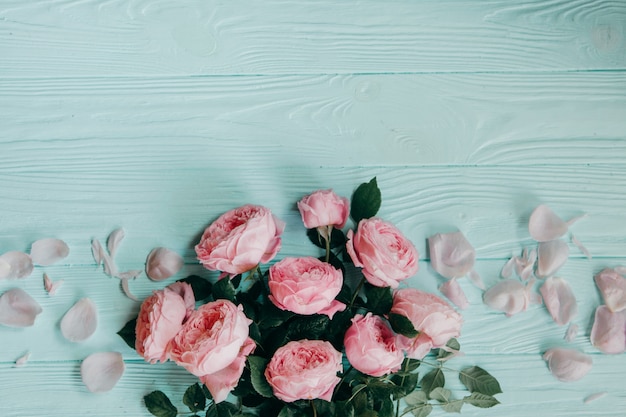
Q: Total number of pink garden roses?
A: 9